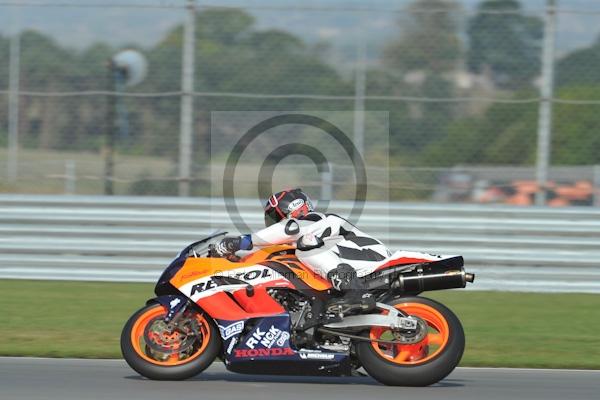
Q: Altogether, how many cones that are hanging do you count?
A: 0